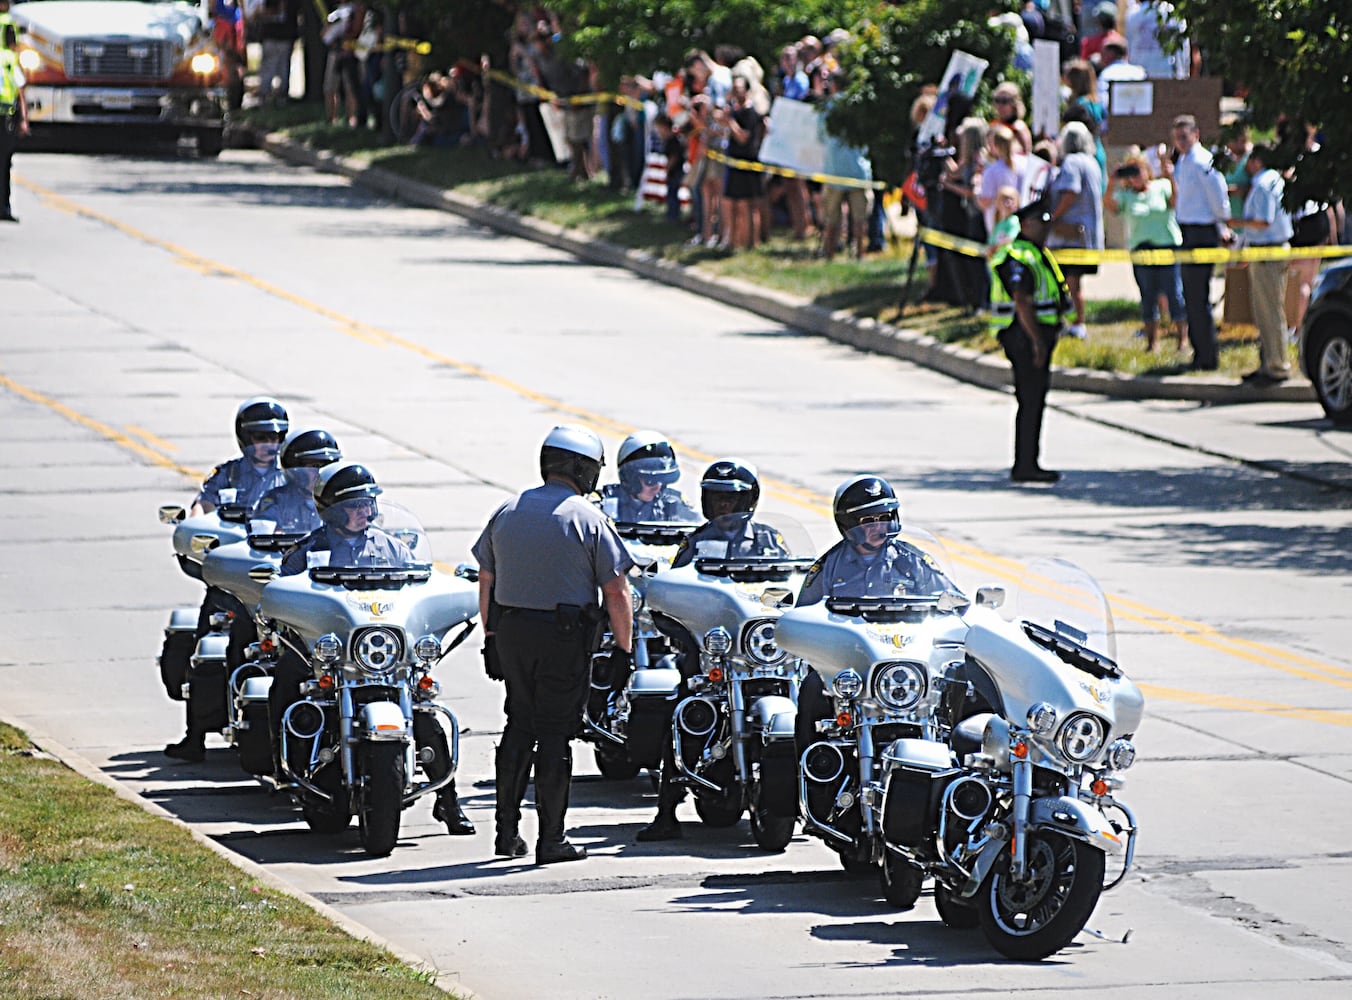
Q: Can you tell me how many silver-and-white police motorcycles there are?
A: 7